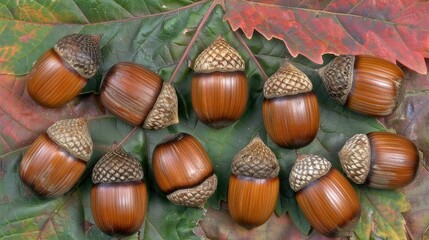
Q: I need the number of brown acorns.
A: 11